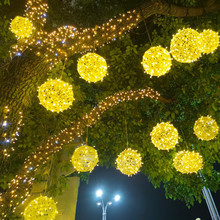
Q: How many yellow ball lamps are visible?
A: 12